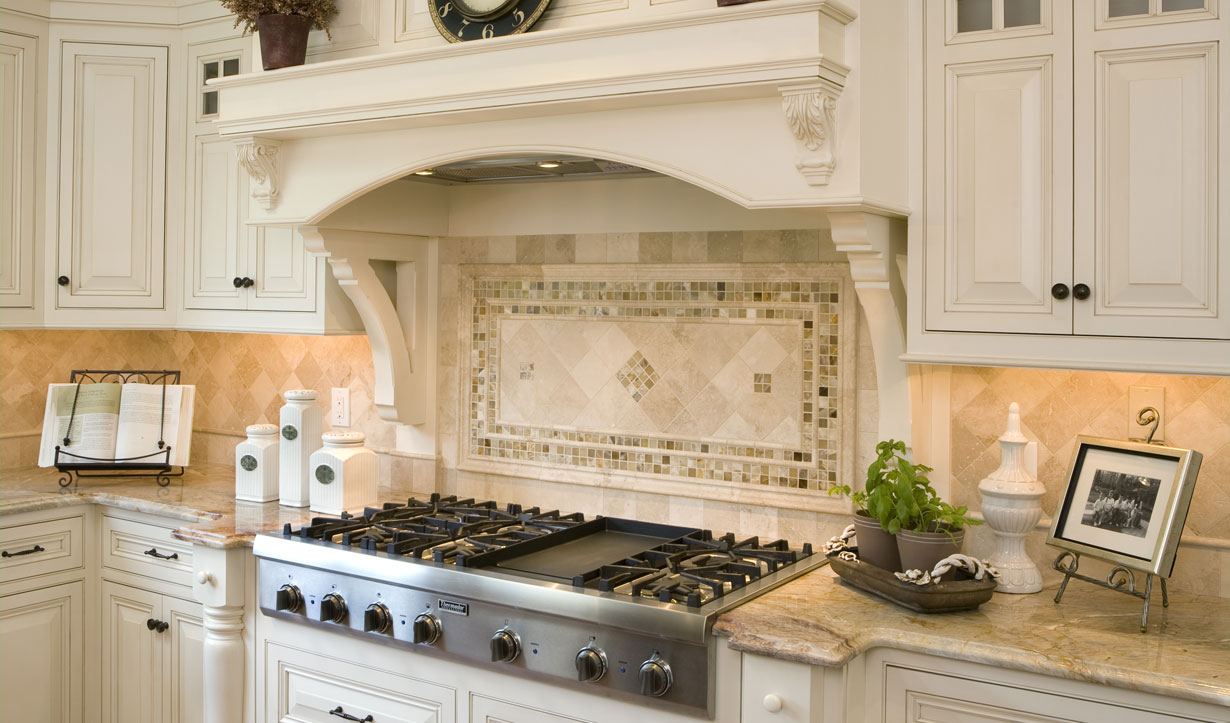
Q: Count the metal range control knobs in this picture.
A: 7